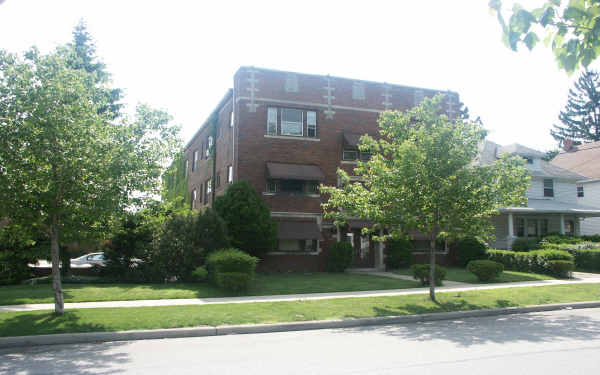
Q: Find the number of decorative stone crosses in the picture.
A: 4